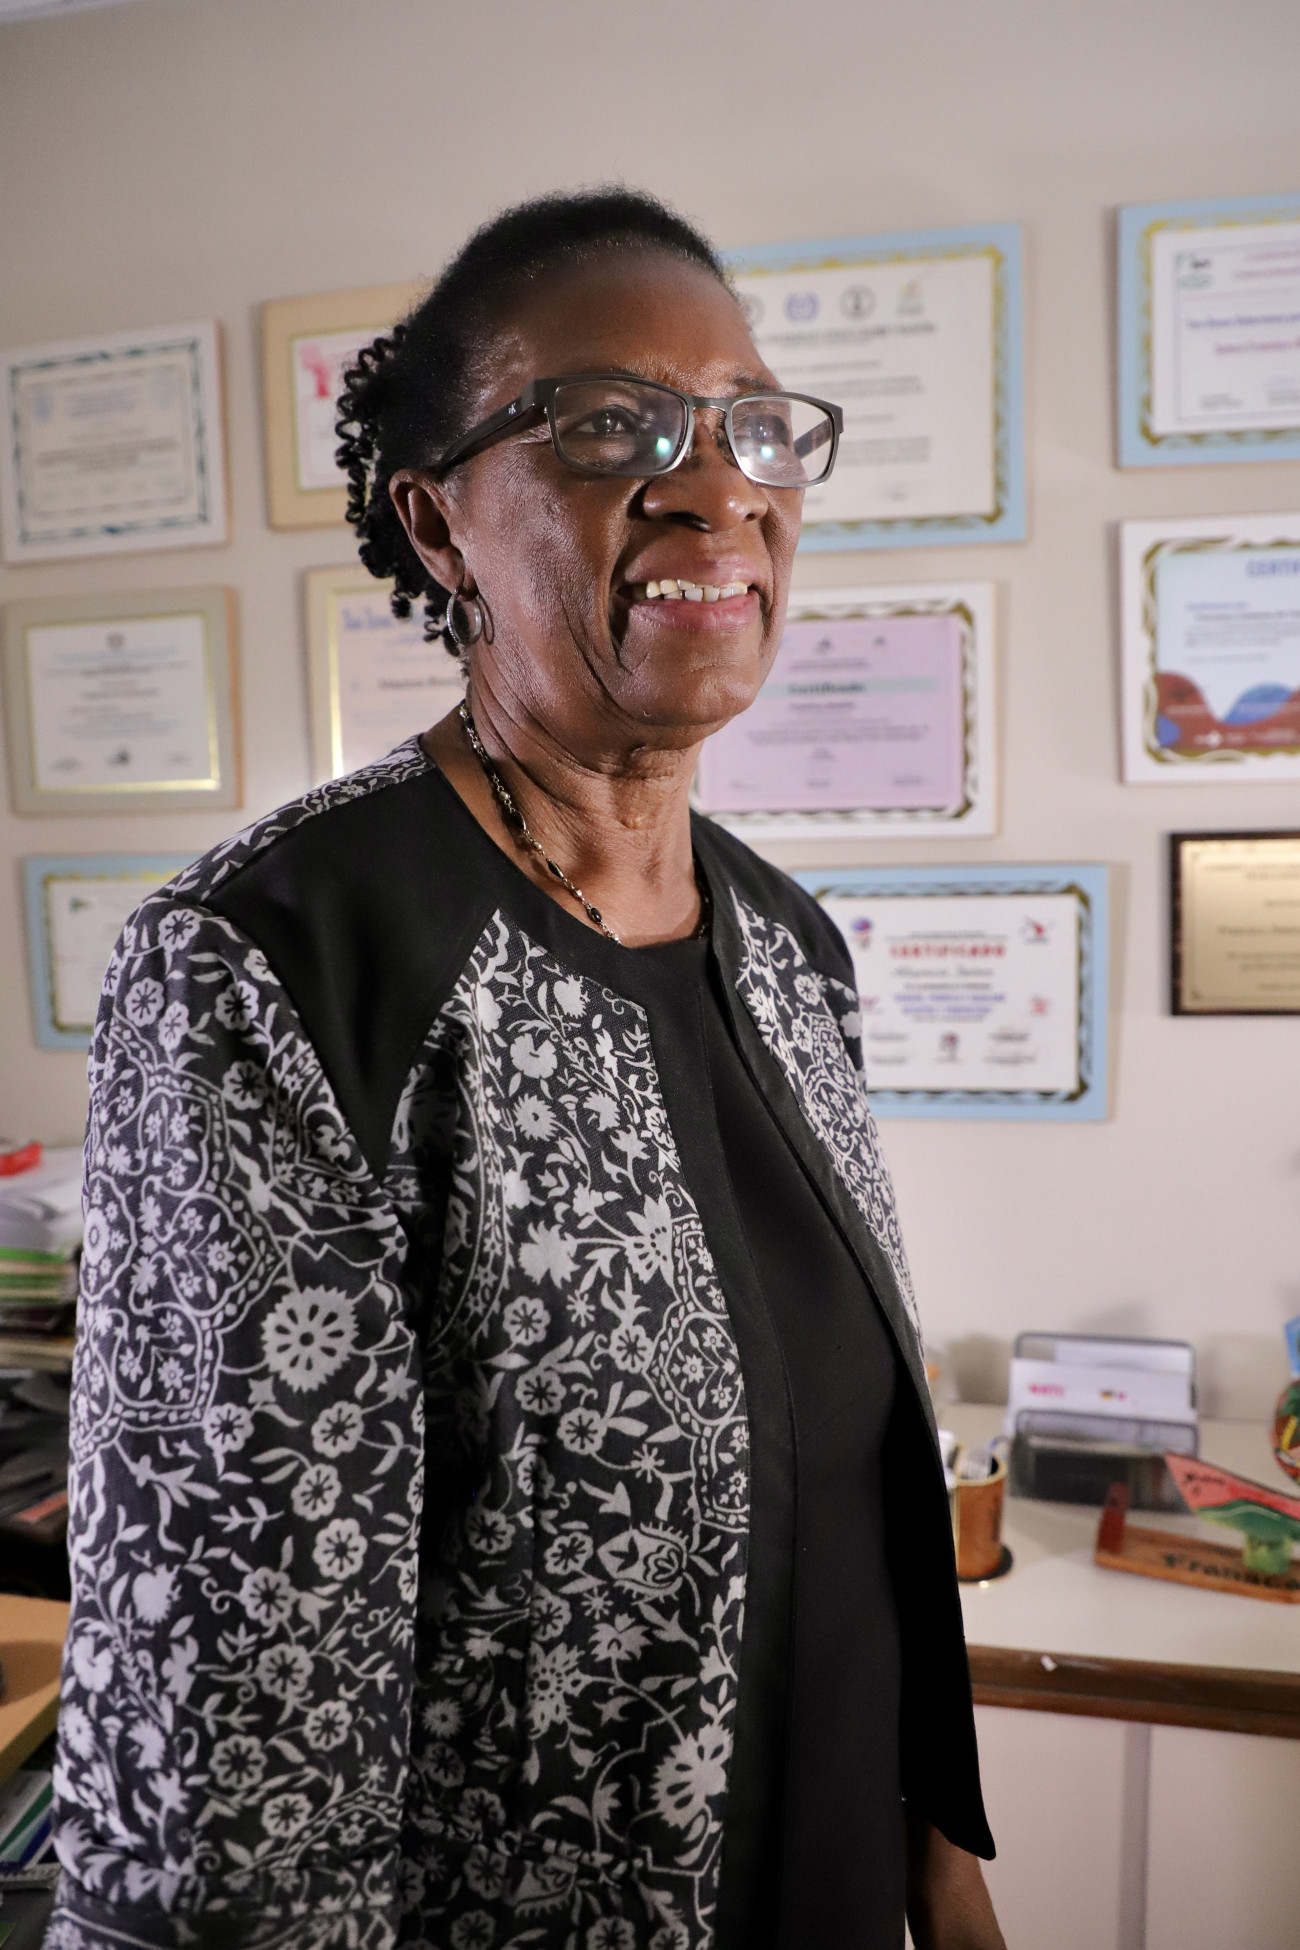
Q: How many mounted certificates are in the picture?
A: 11